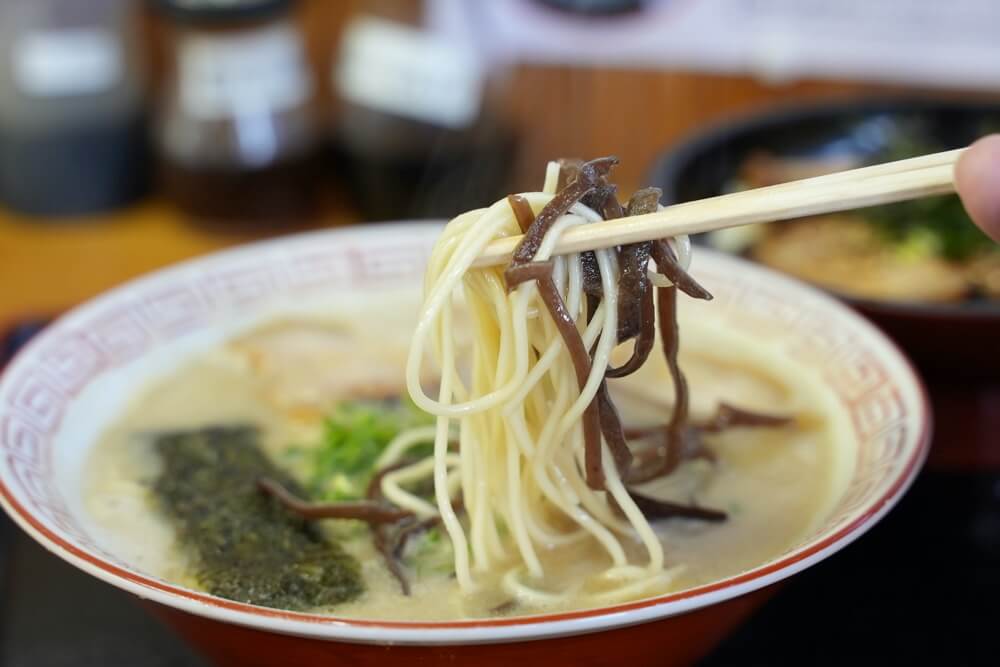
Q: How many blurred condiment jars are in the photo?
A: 3